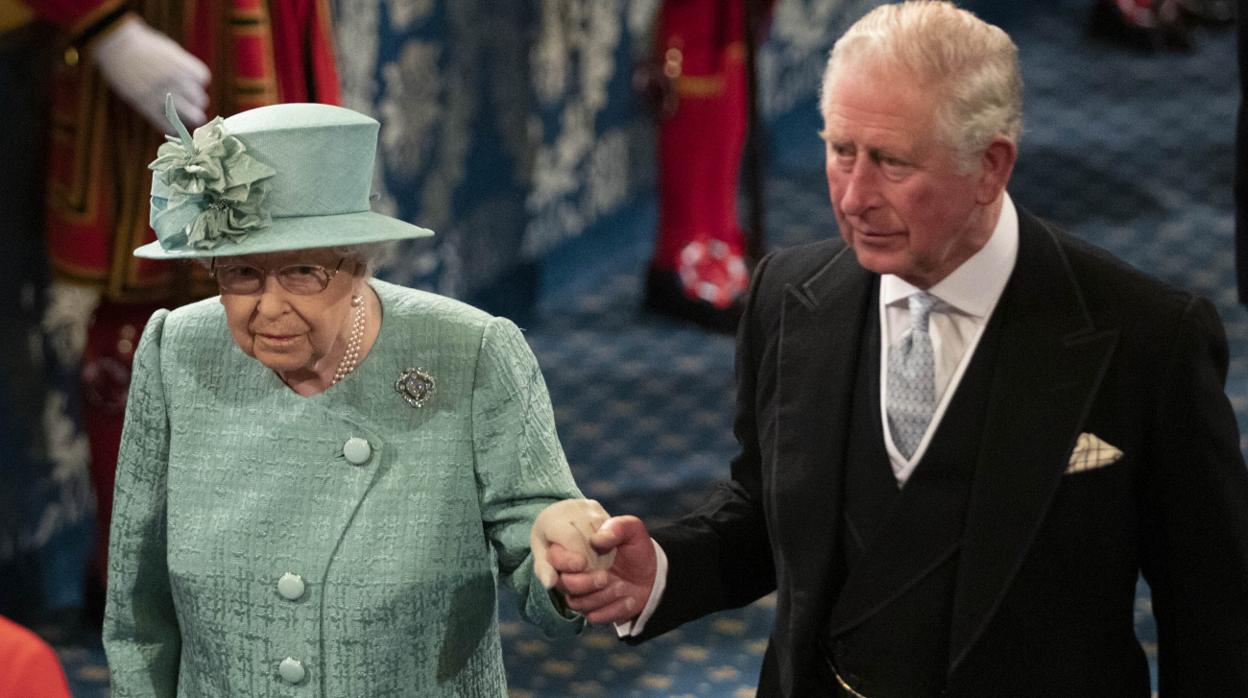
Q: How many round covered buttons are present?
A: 3